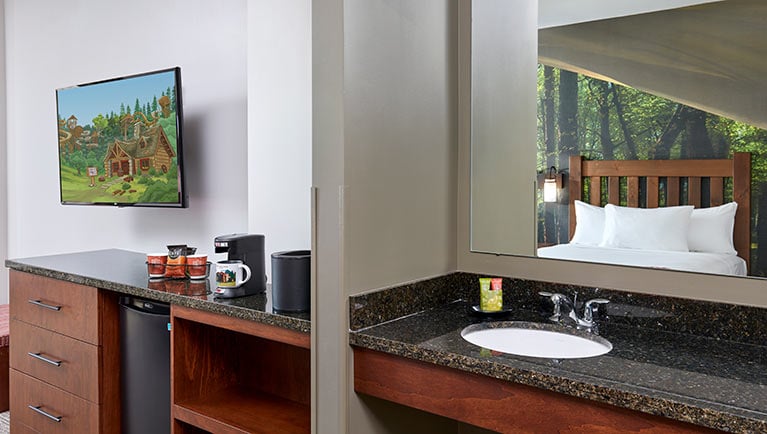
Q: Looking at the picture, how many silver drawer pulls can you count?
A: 3